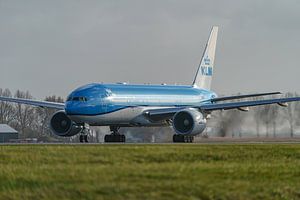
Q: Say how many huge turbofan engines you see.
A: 2